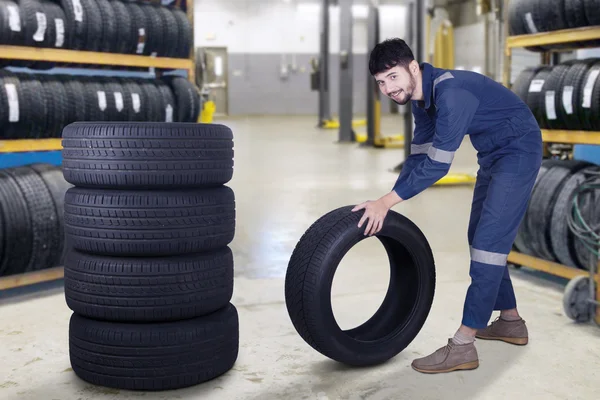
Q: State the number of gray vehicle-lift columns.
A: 4